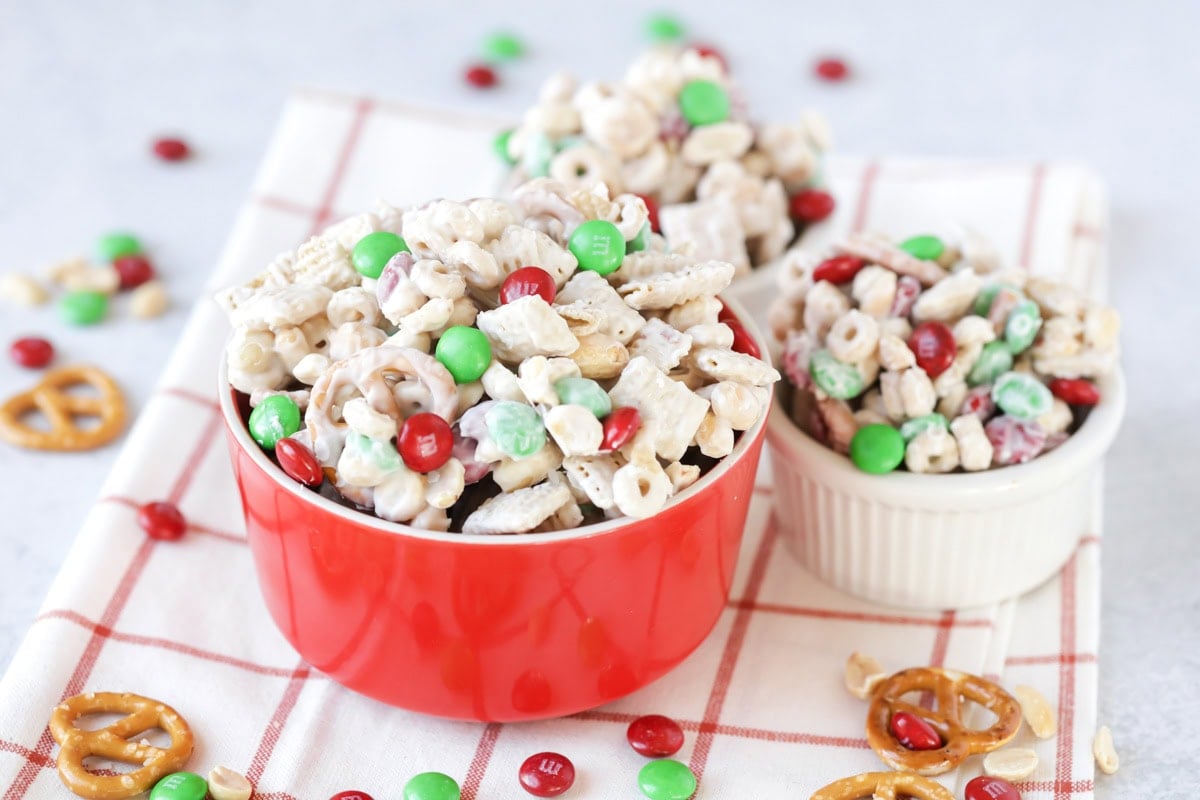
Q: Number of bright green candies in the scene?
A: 15